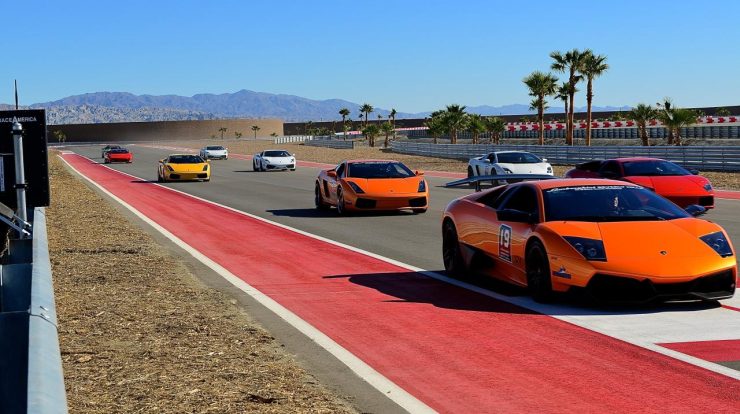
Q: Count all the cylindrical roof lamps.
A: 0